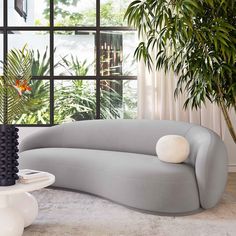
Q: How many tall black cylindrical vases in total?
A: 1